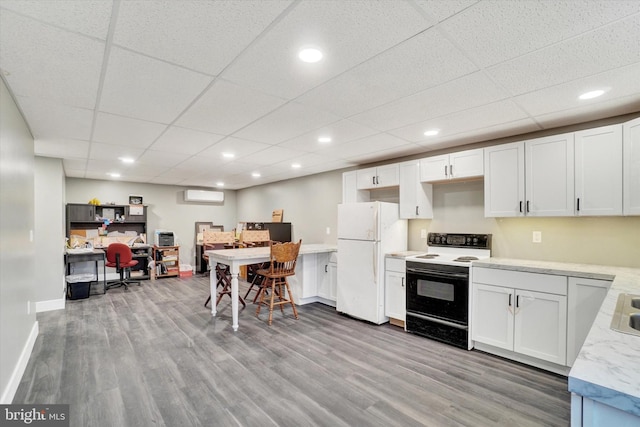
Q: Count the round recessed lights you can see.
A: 10